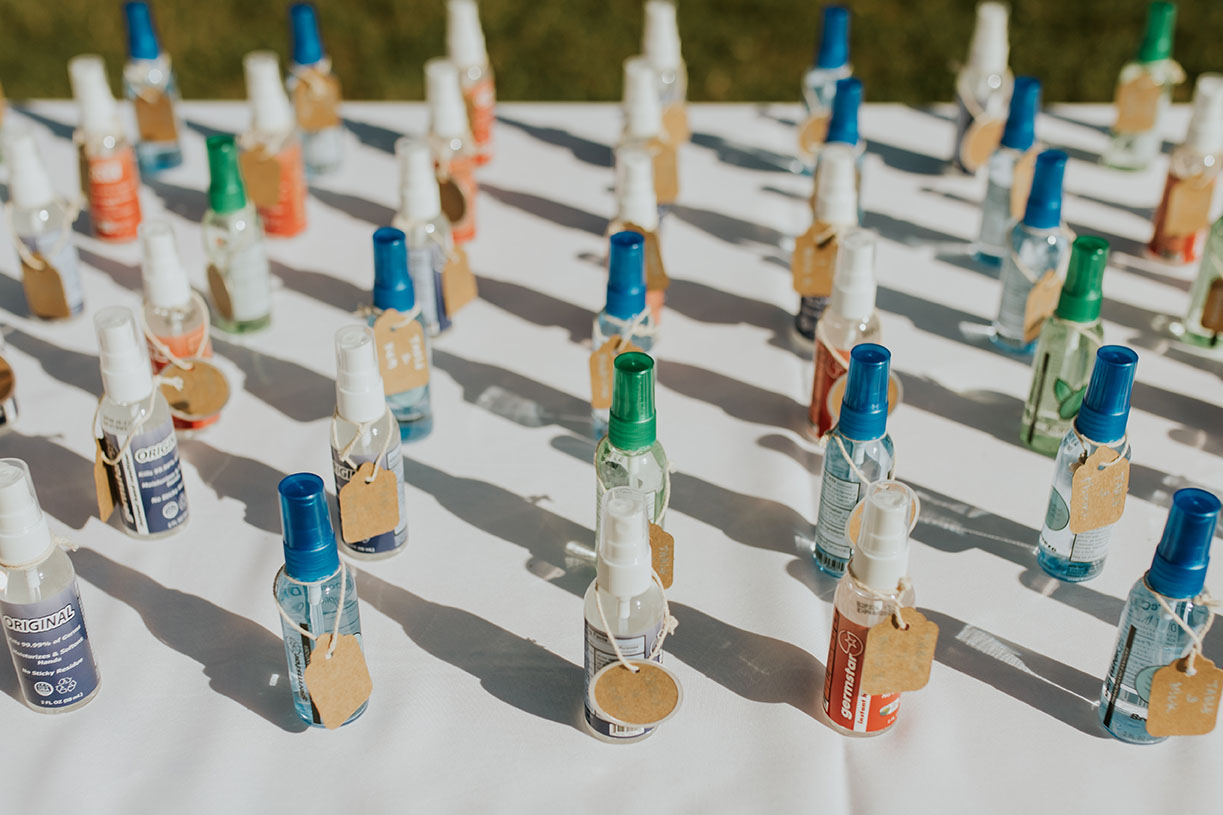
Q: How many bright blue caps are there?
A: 12